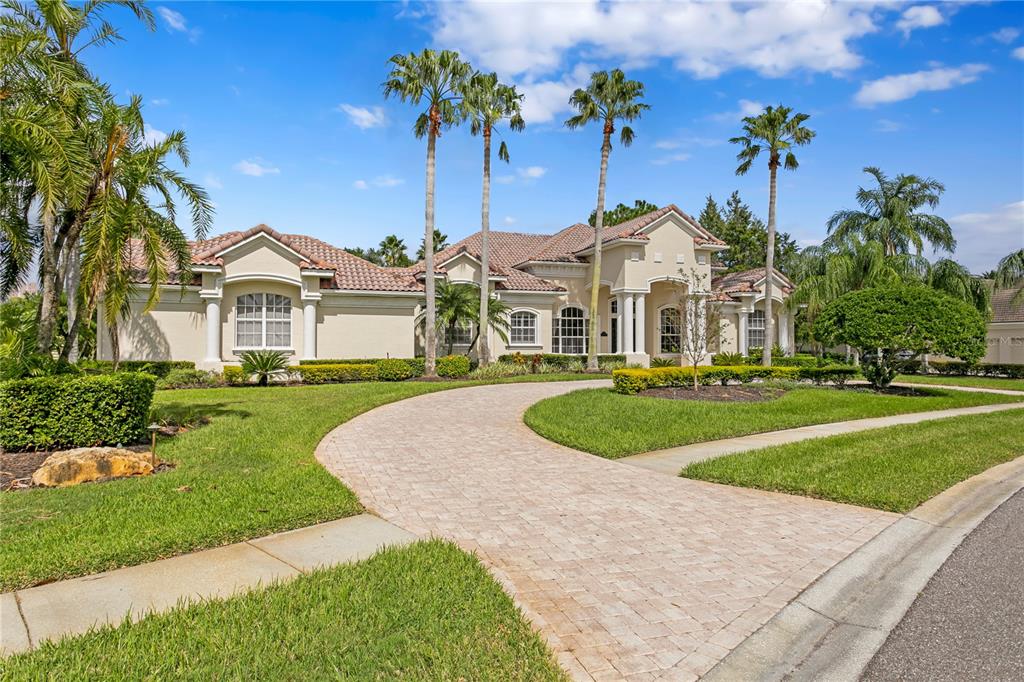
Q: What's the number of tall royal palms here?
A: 4